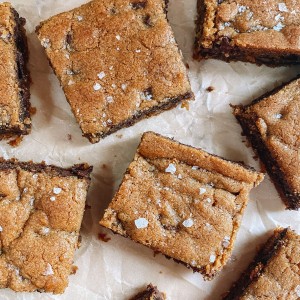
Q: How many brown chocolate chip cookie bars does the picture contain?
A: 8